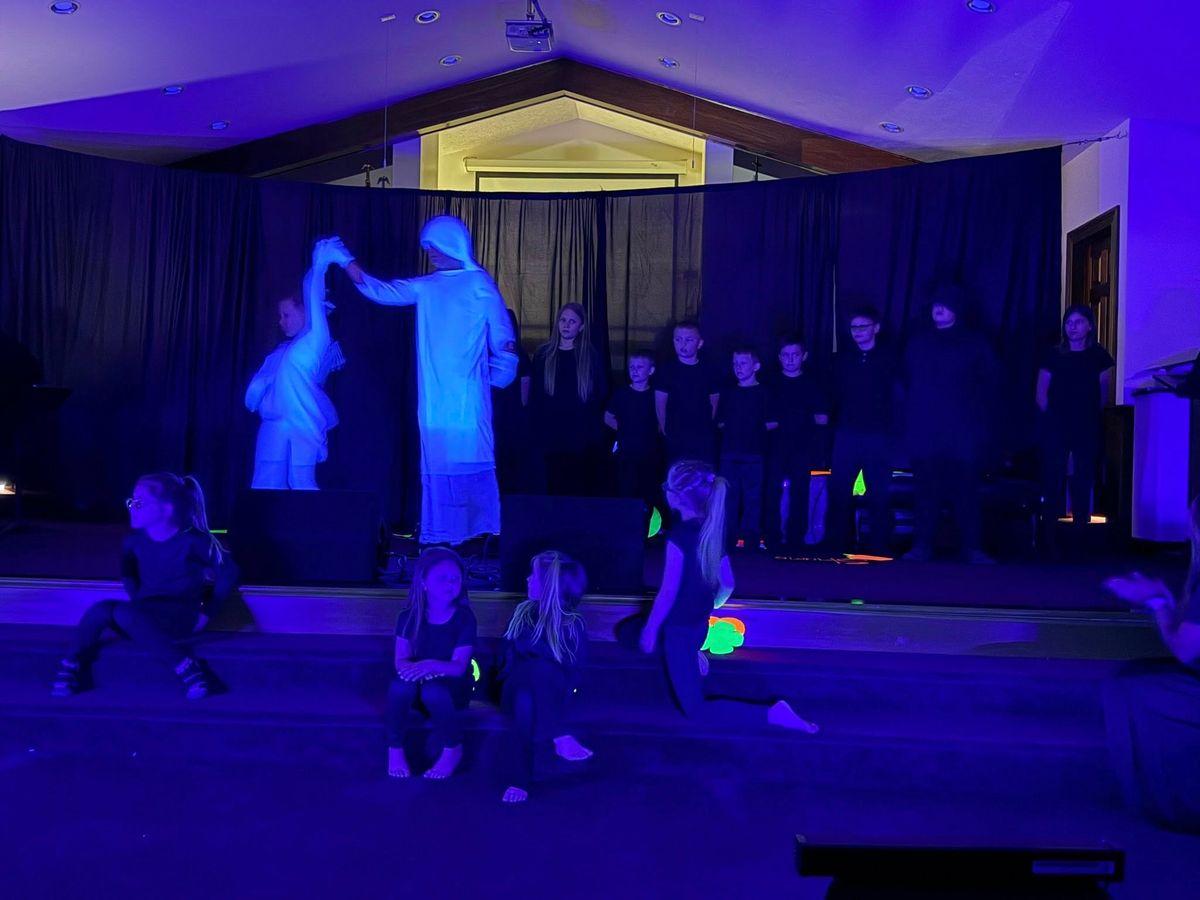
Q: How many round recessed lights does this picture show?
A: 10